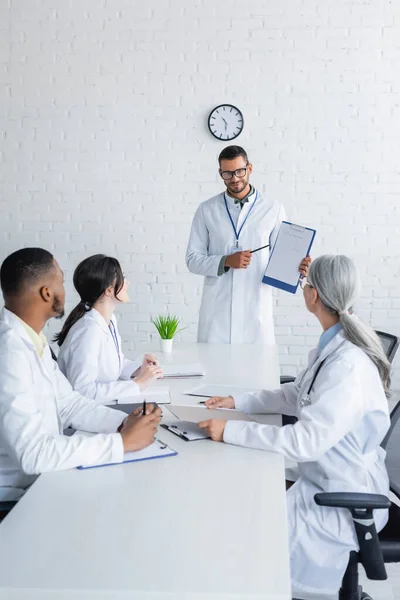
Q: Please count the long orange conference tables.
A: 0